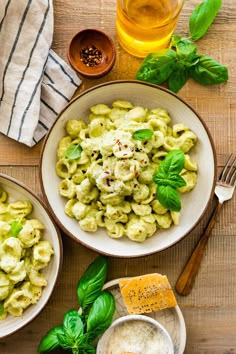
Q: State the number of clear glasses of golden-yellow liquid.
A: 1